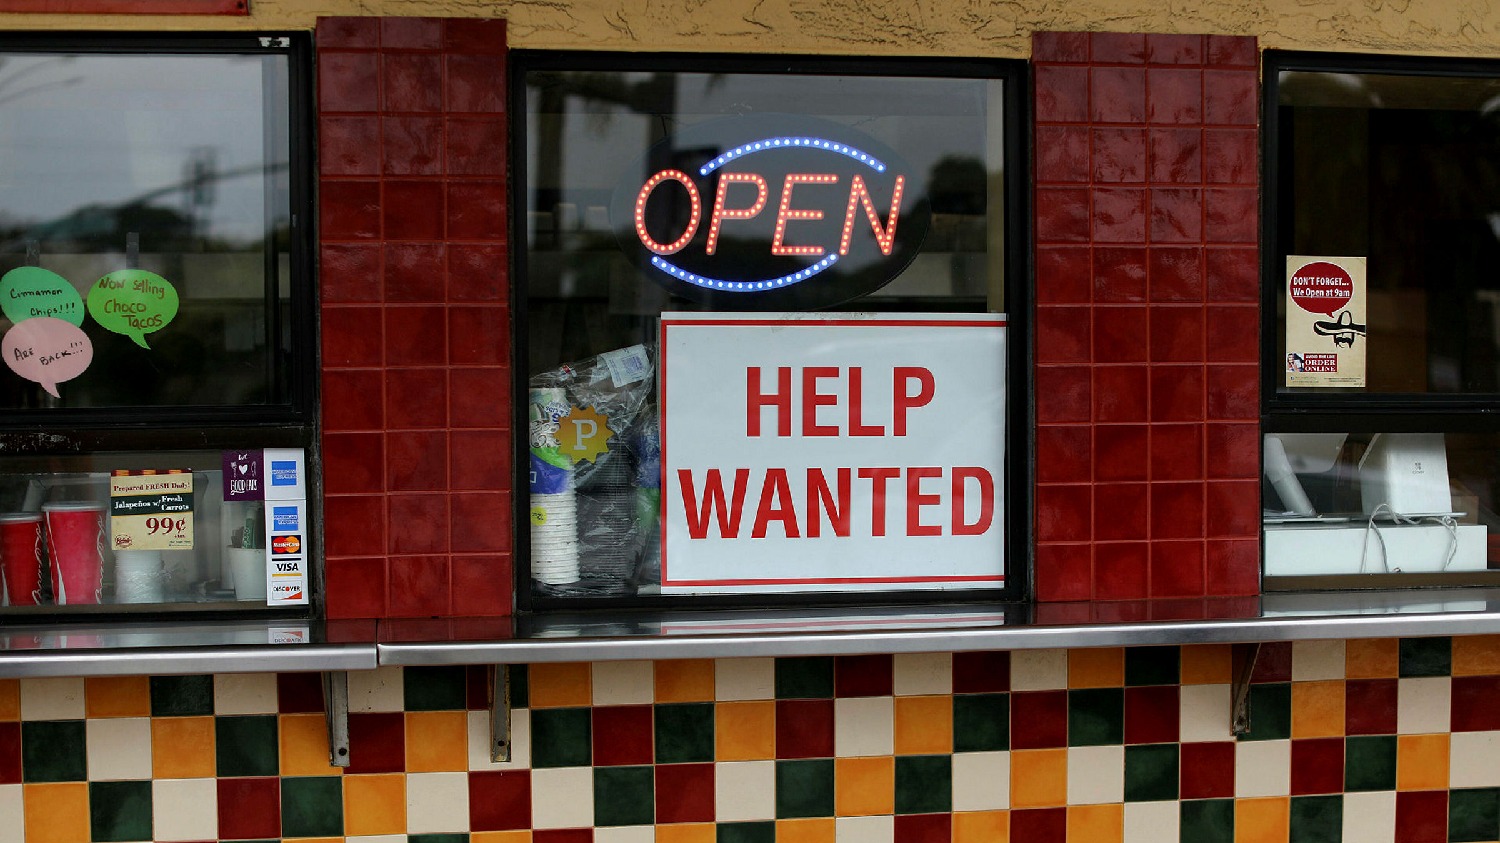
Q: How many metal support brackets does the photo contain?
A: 3